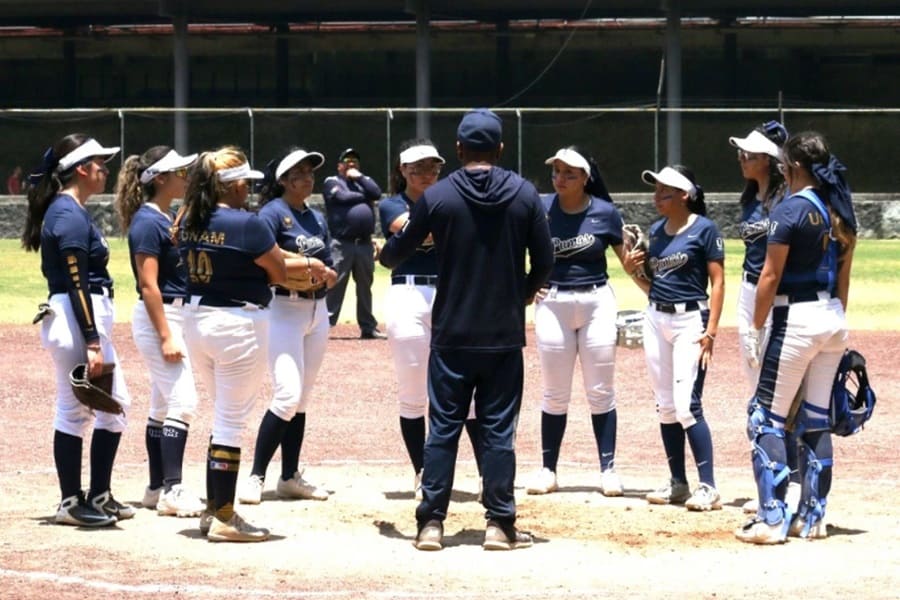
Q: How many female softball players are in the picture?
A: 9